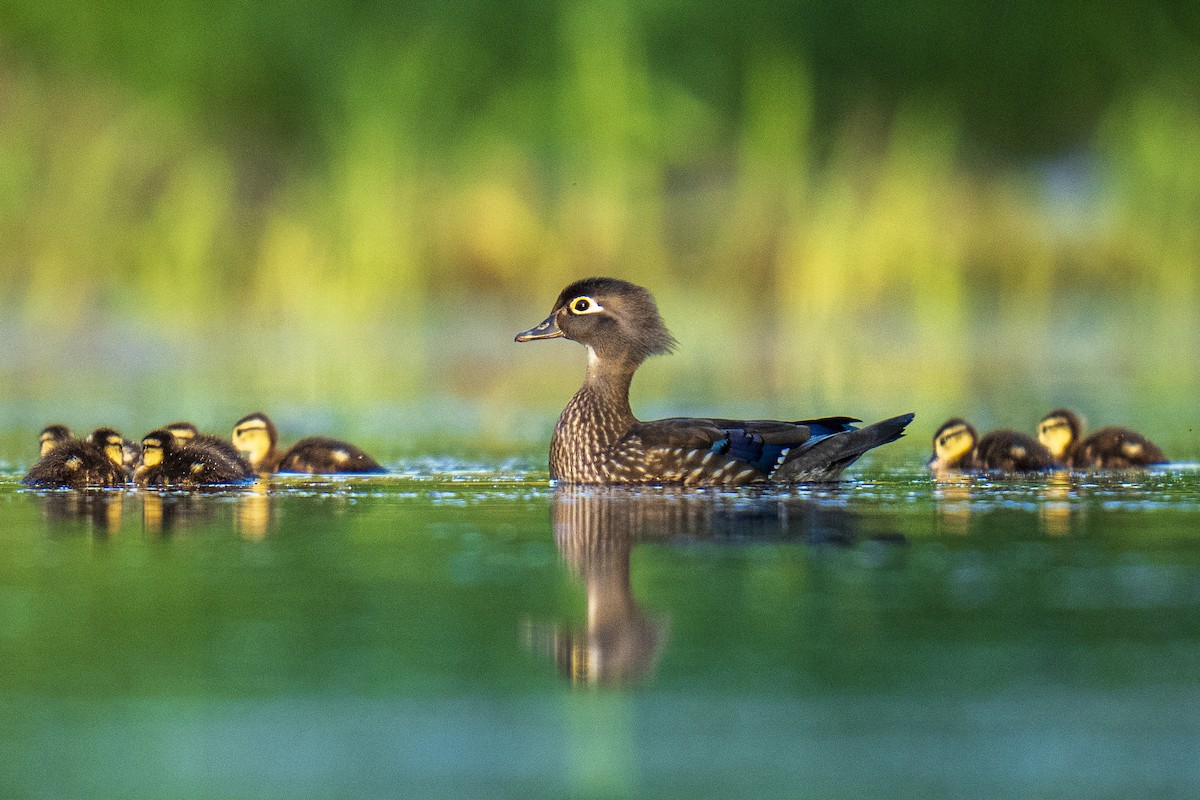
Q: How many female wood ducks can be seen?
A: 1